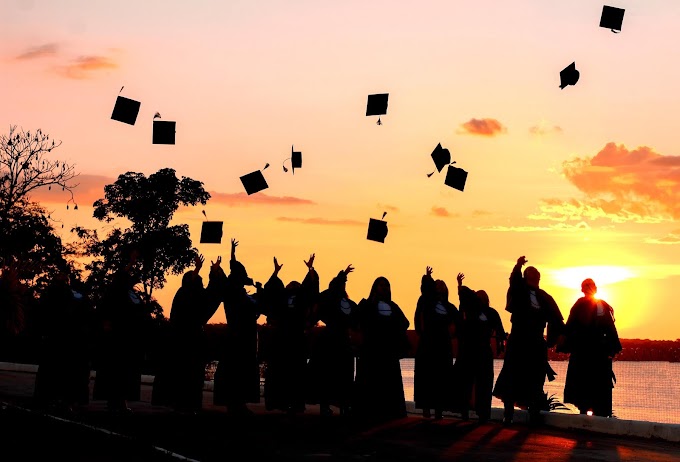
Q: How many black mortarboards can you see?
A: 11